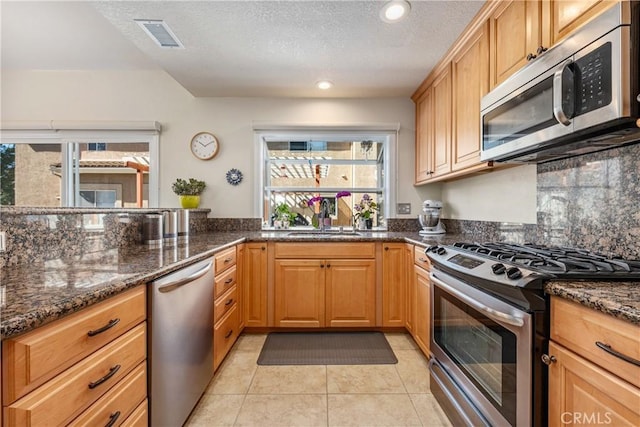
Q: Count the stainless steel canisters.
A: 3